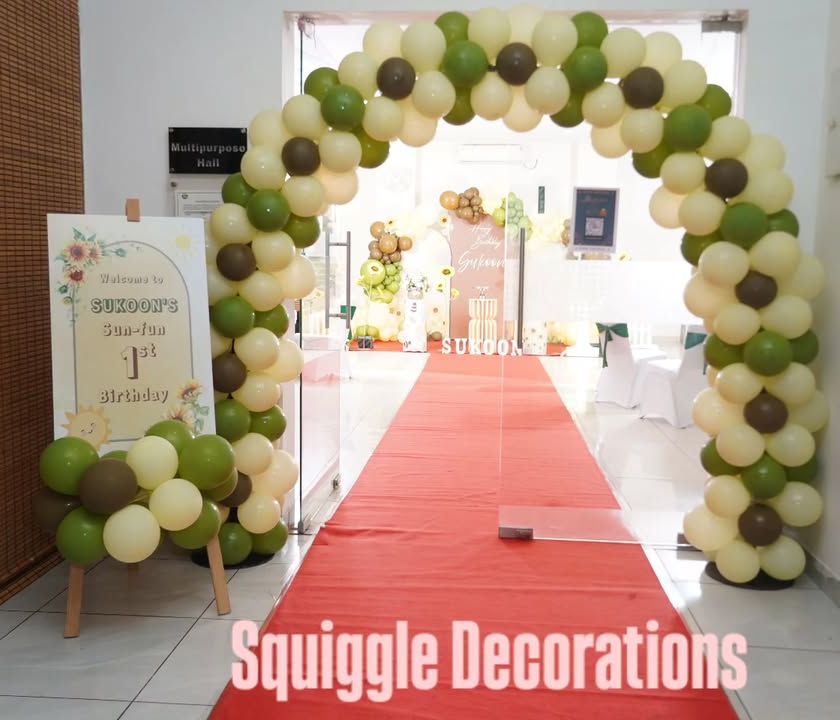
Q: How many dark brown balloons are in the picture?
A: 13